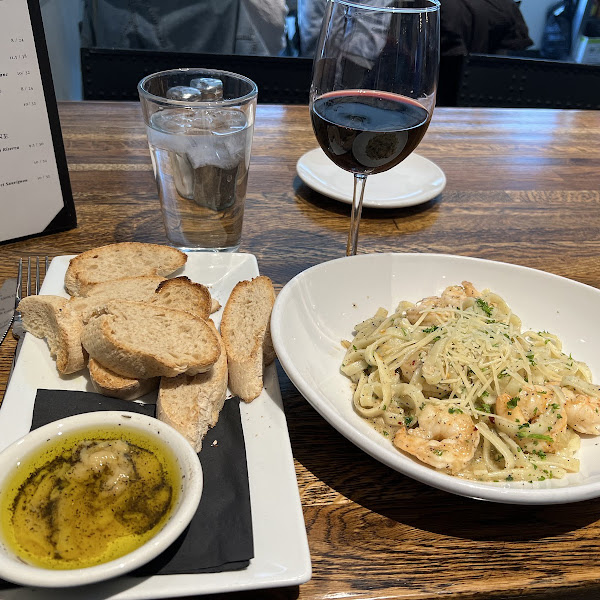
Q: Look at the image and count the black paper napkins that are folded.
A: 1